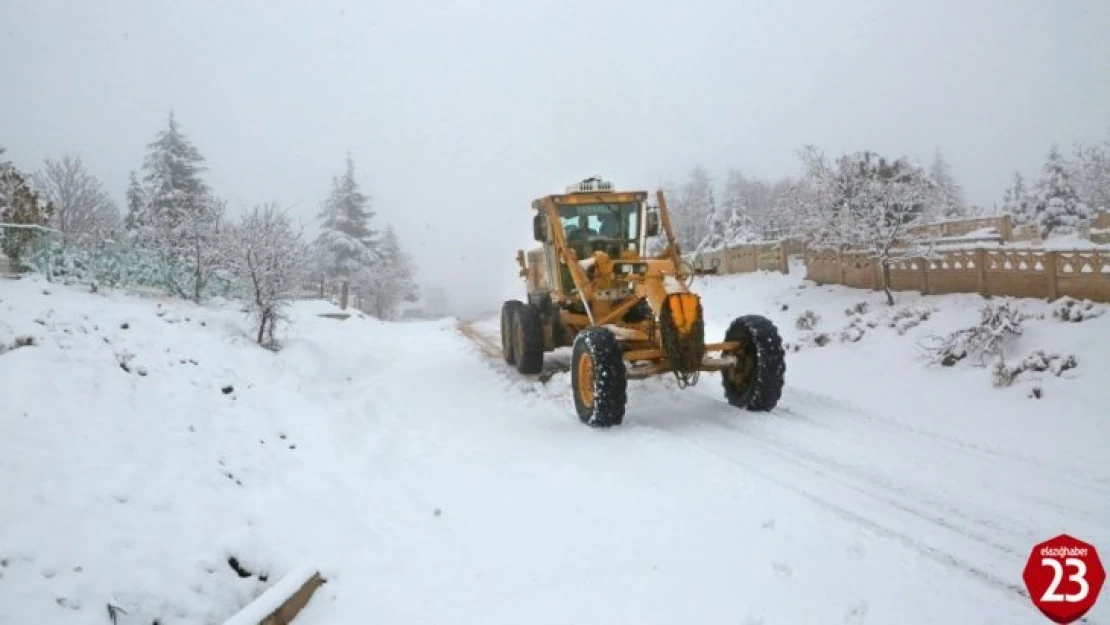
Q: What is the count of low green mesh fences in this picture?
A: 1